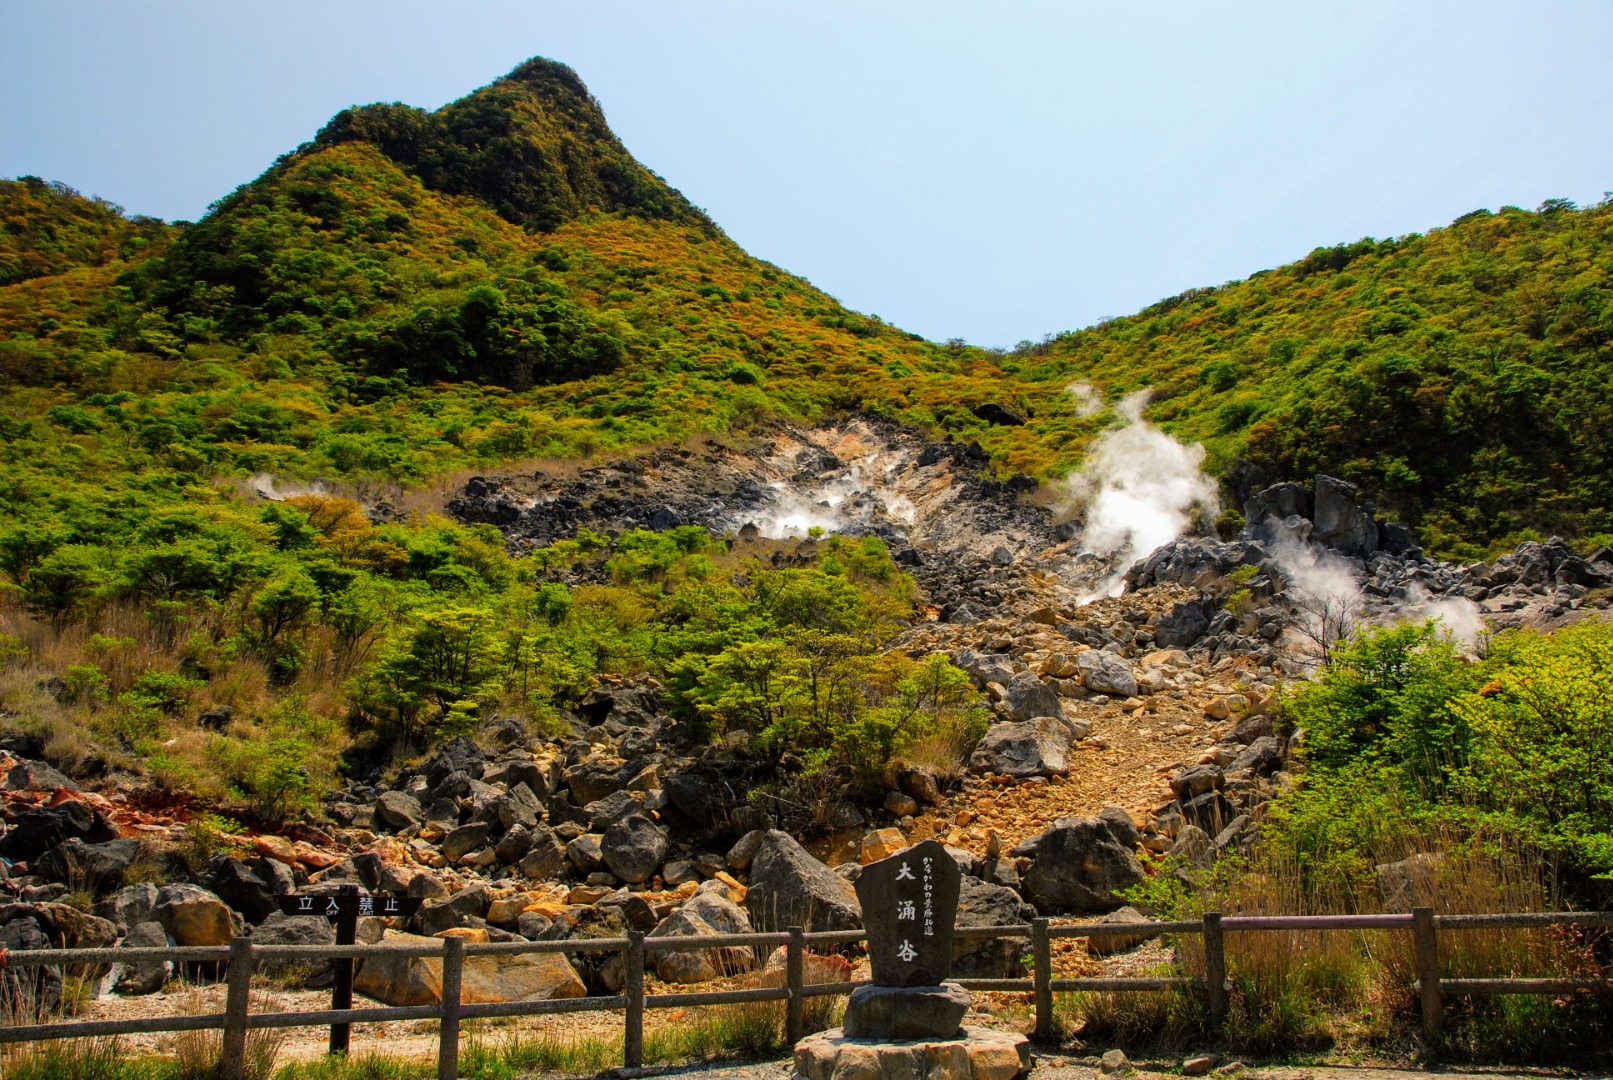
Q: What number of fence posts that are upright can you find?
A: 7